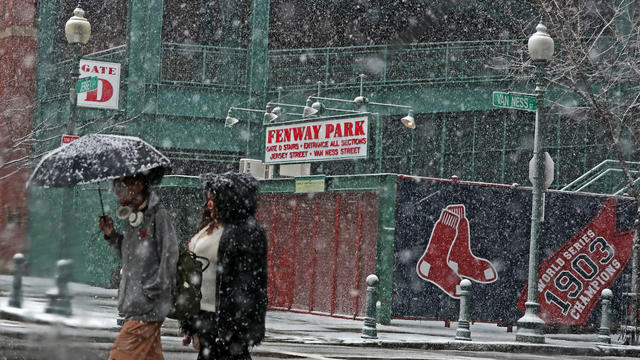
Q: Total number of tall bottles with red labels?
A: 0